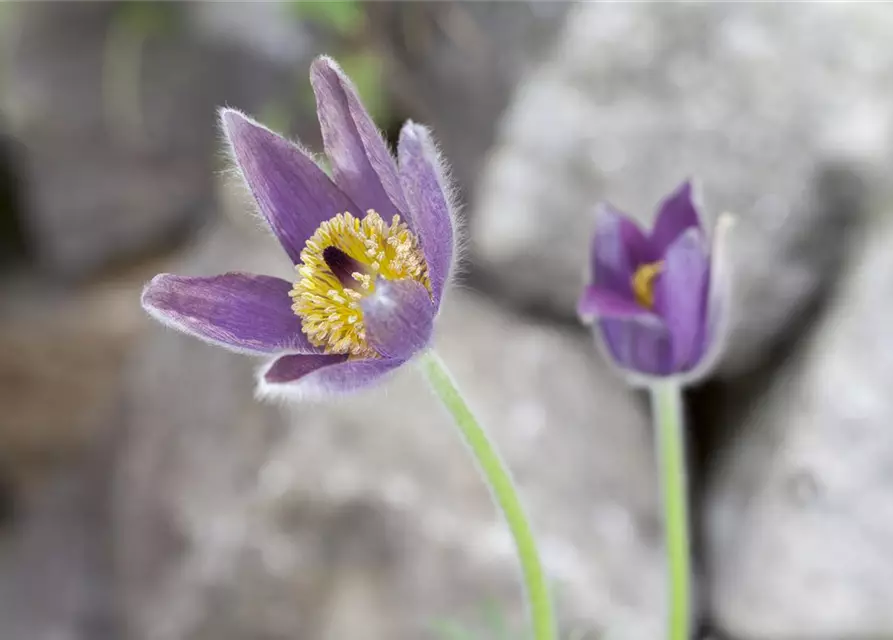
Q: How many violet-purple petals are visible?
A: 11